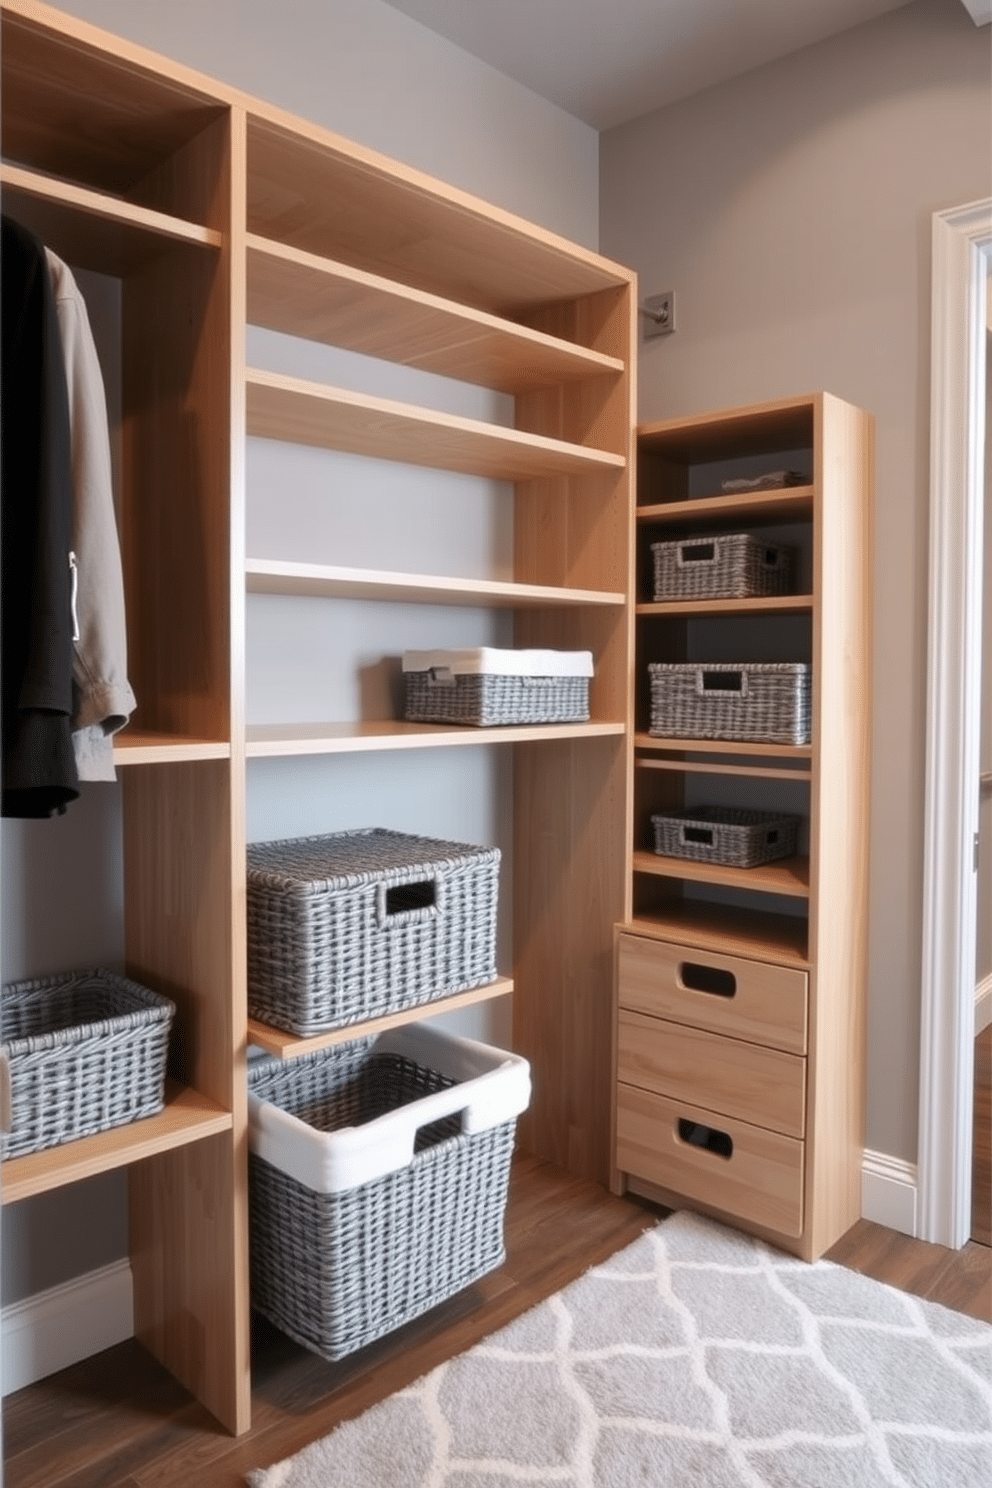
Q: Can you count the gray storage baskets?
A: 7